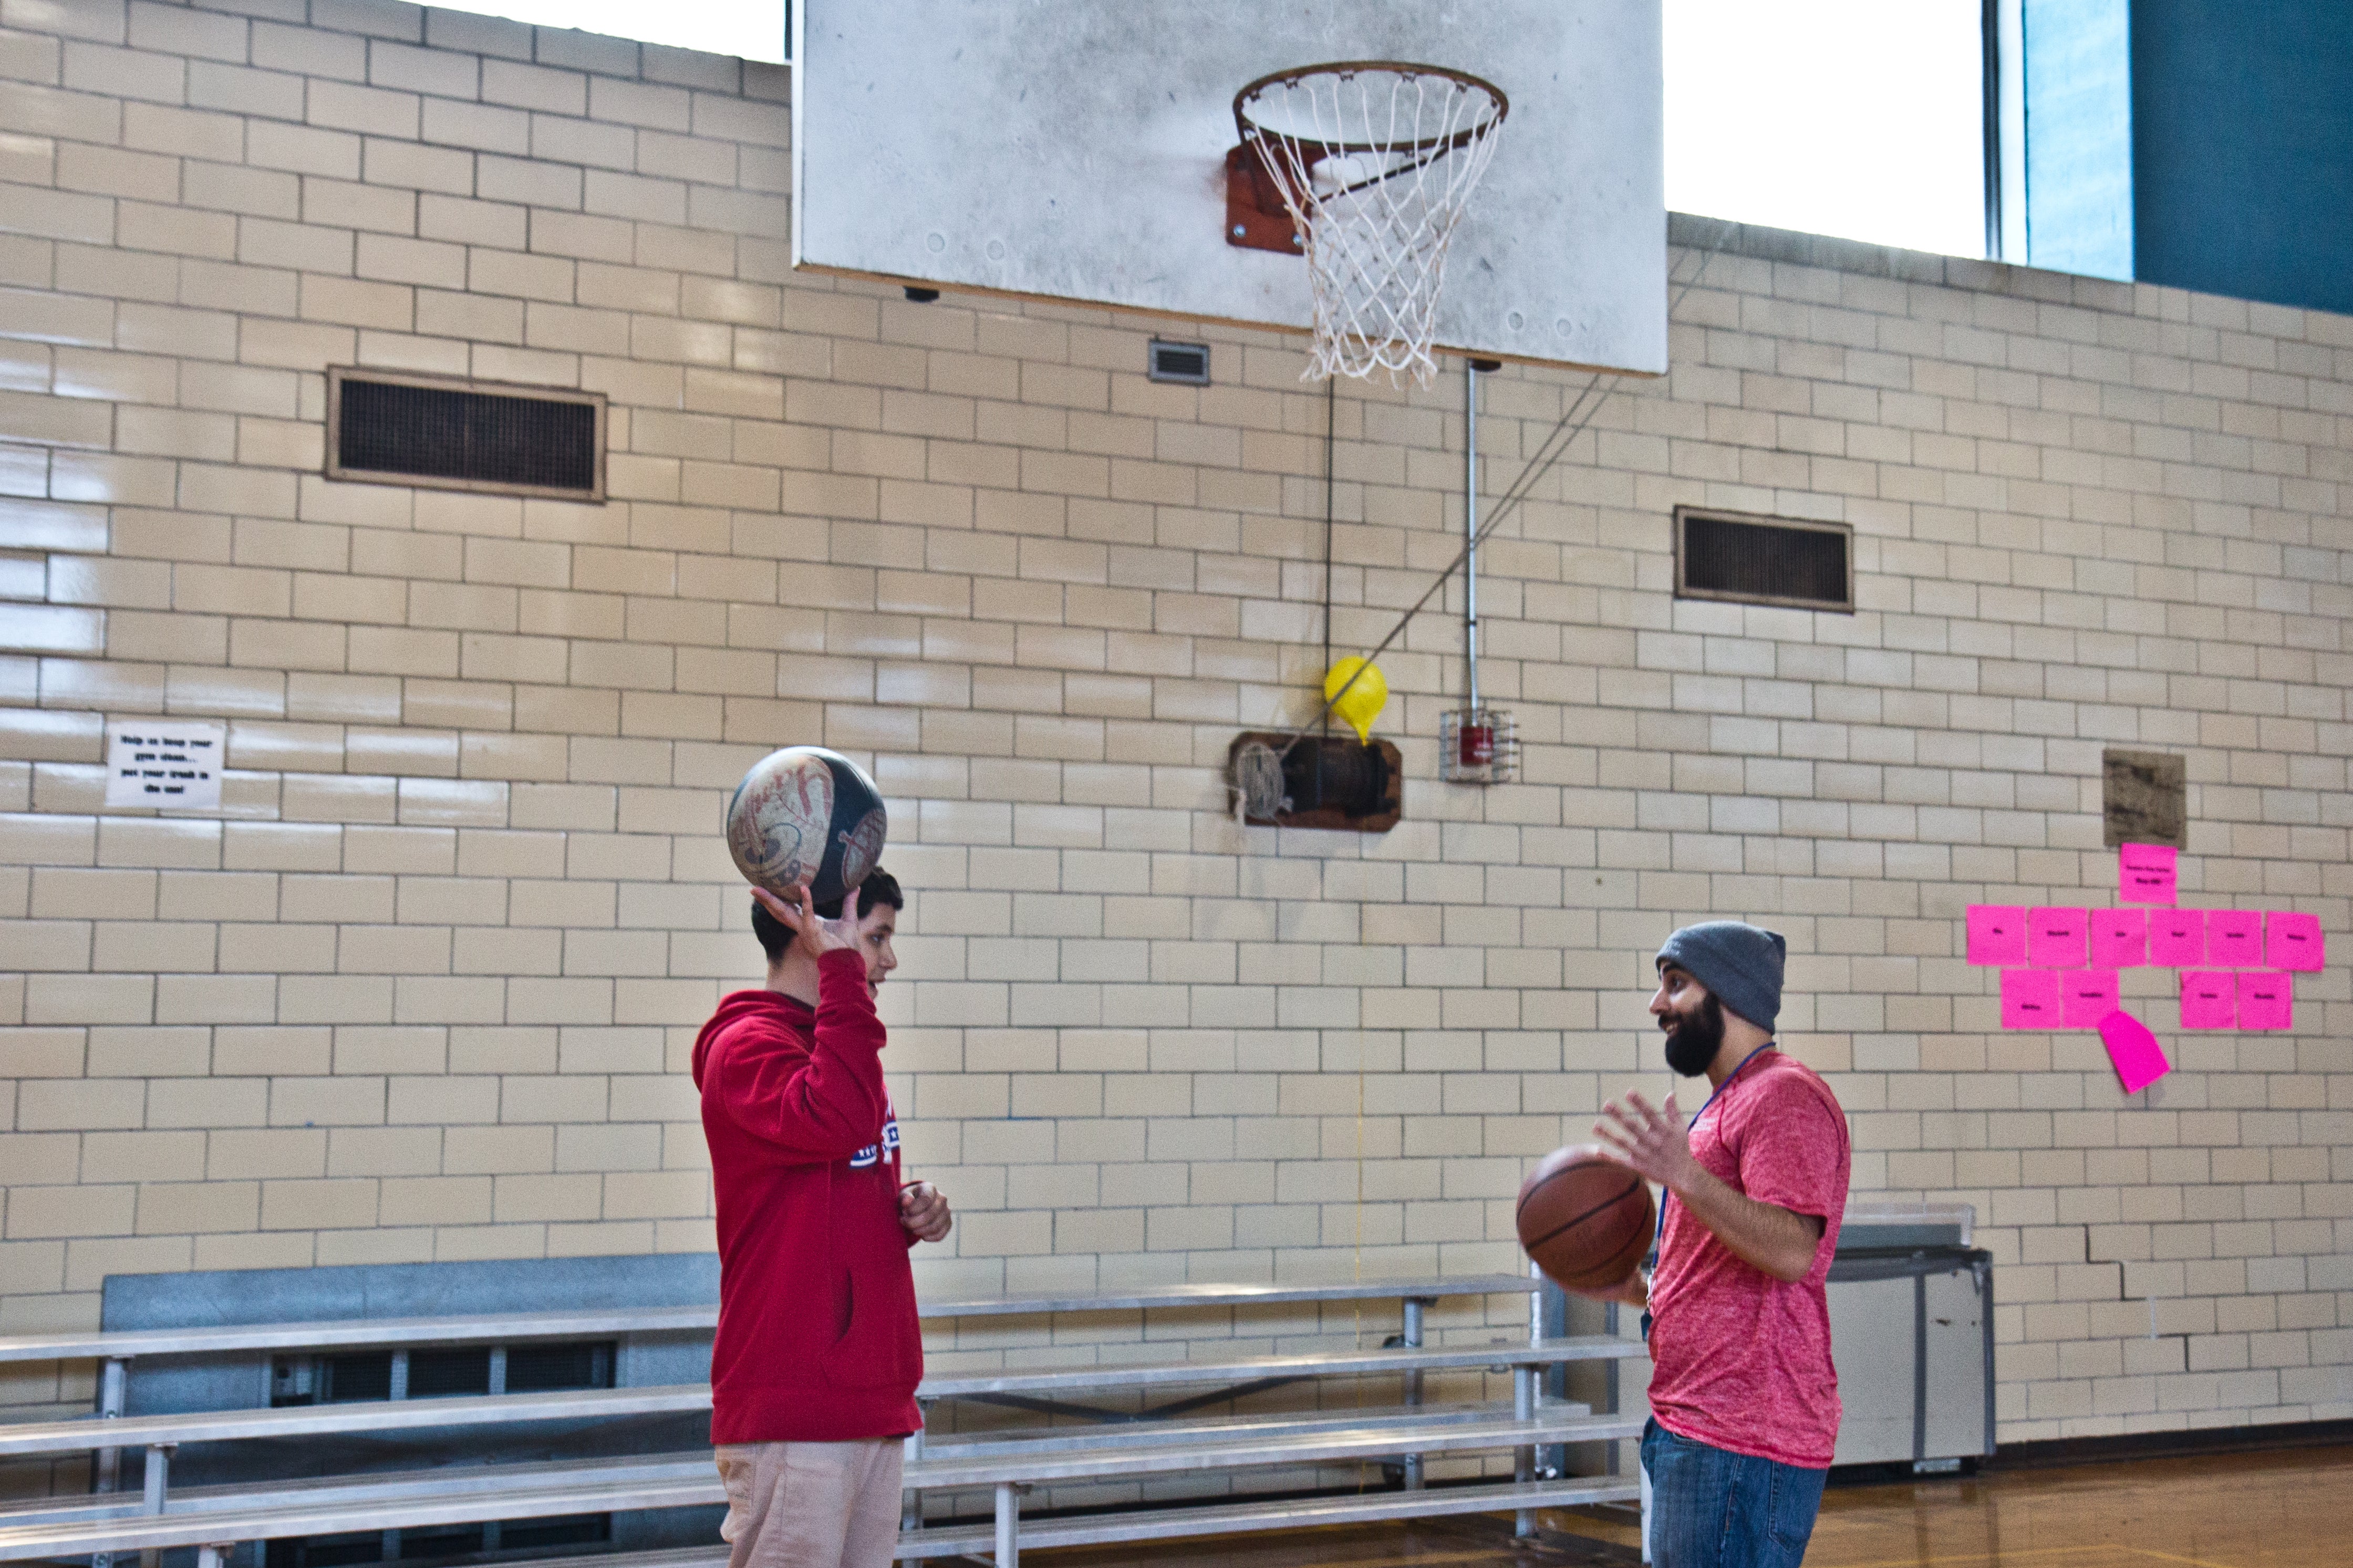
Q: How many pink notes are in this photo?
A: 12